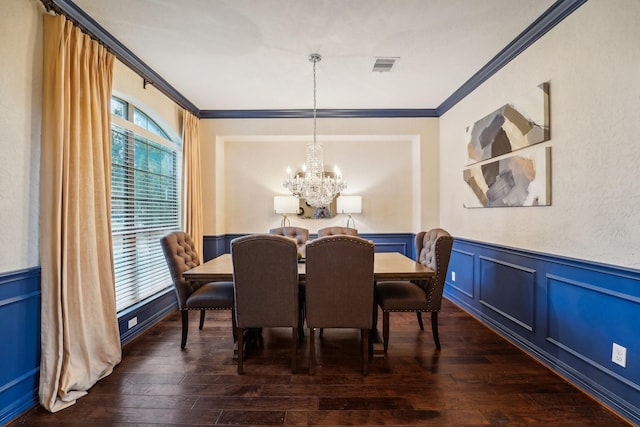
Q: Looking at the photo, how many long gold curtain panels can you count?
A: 2